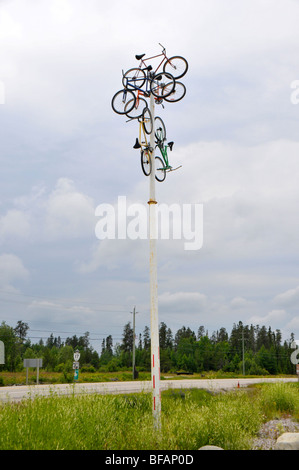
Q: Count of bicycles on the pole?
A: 5